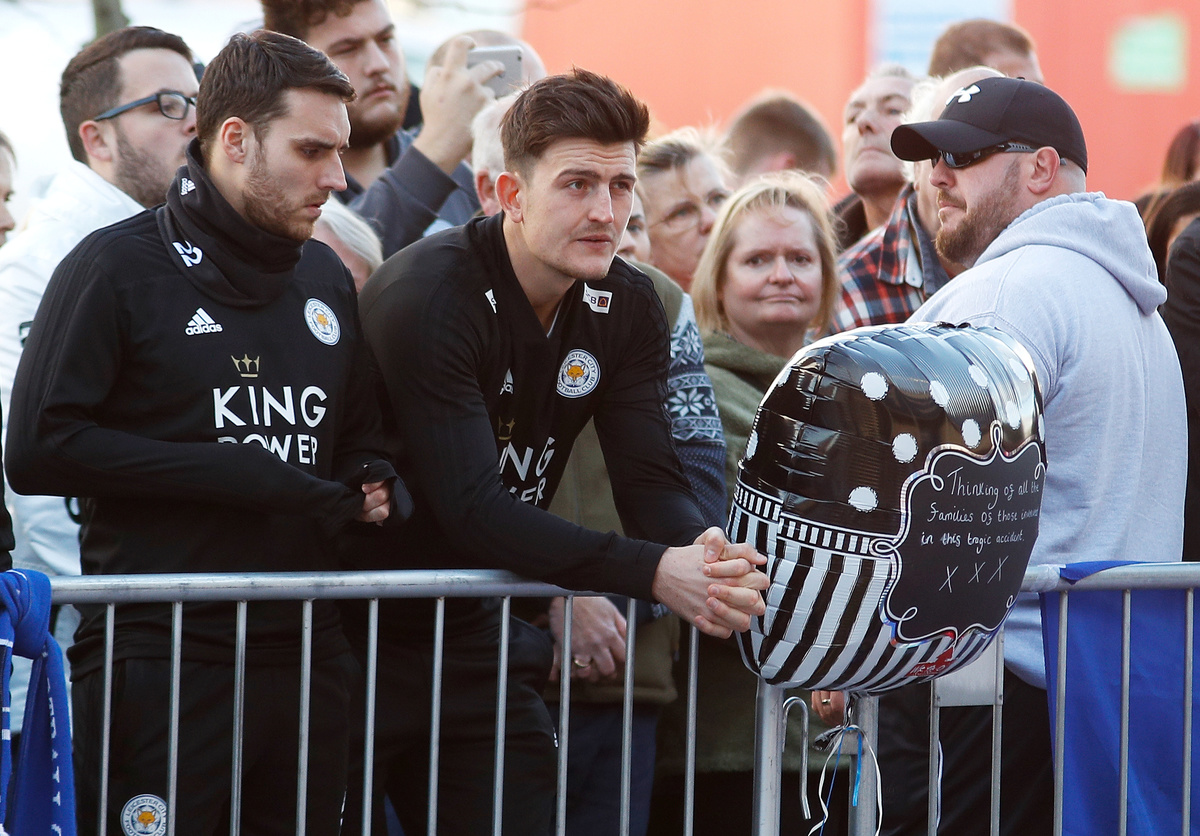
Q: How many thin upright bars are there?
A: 15